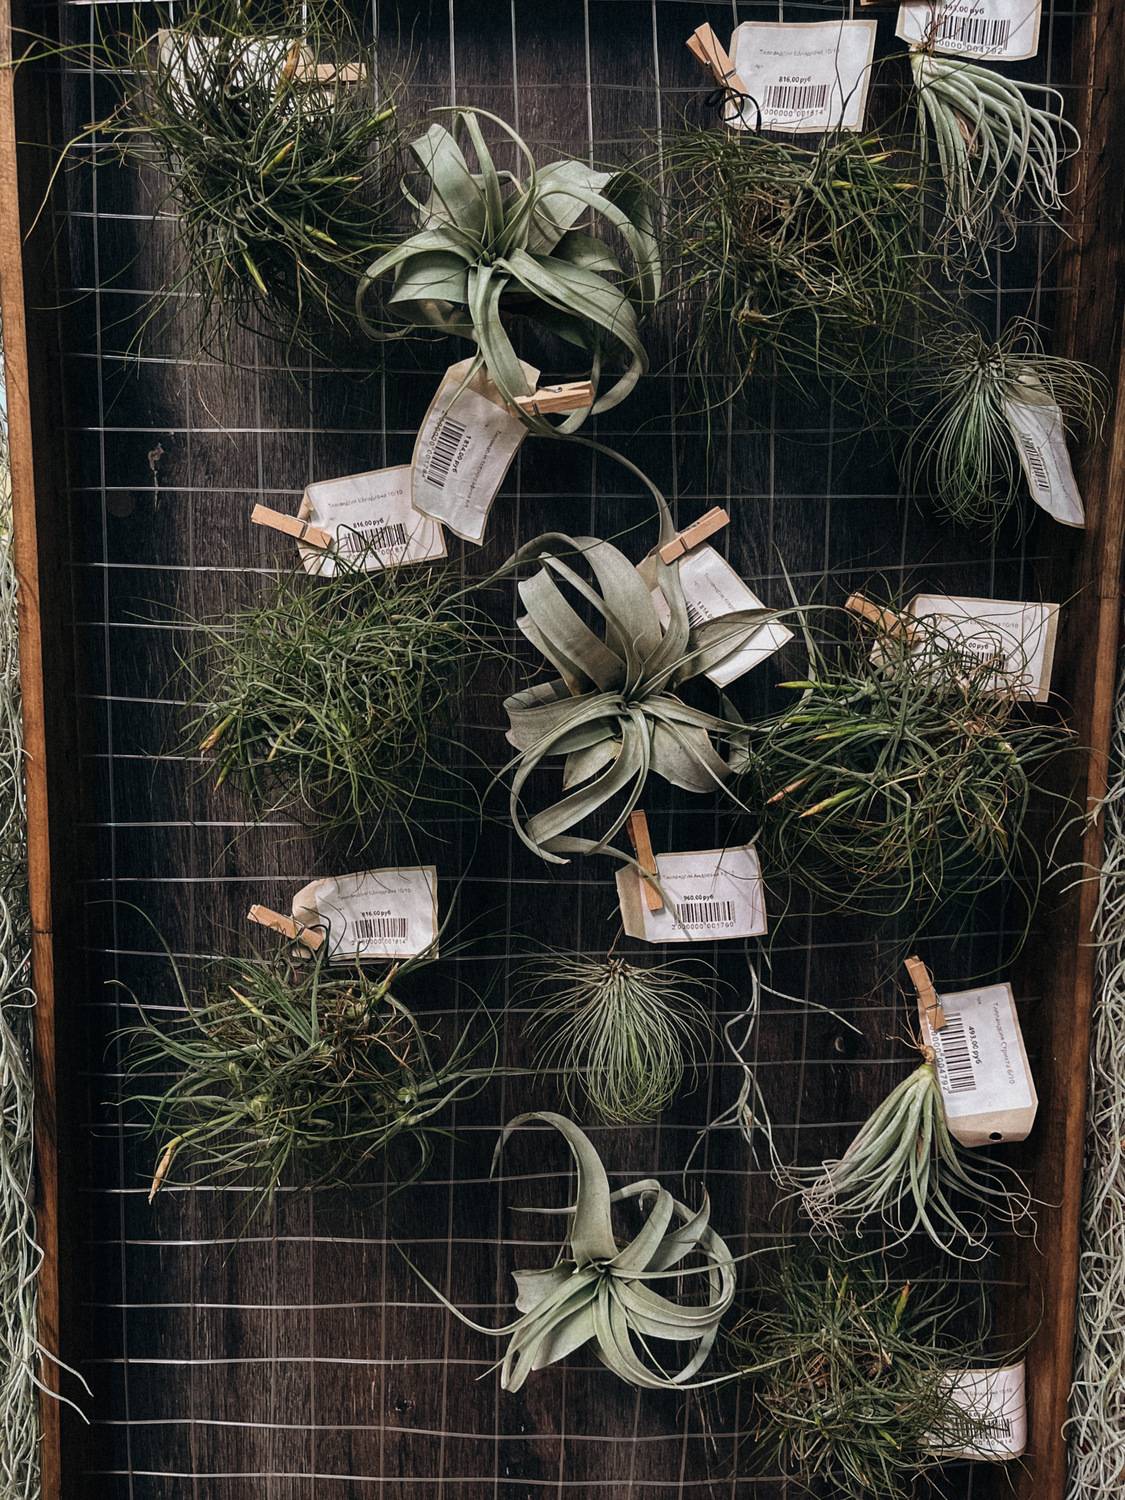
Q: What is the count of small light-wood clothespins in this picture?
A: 9